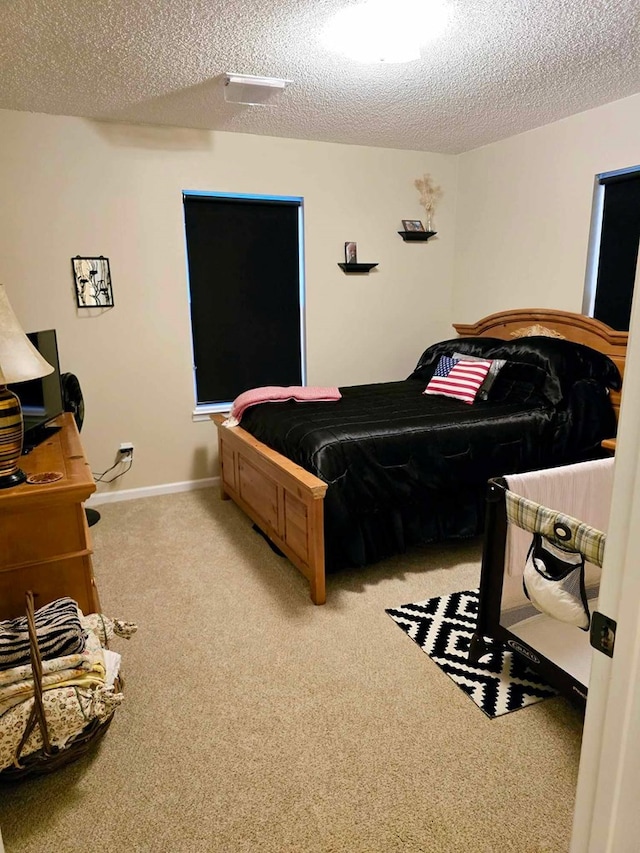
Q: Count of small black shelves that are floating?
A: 2